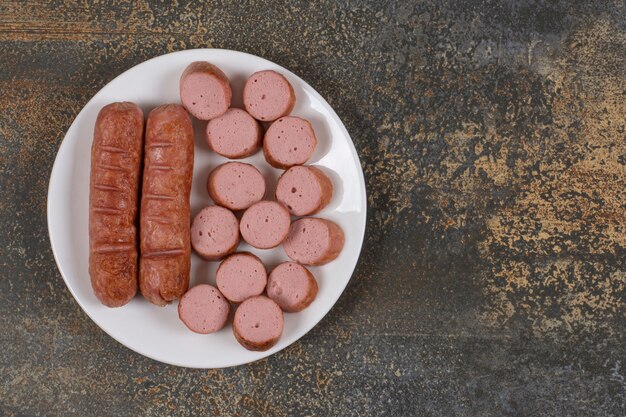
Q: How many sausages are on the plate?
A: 2